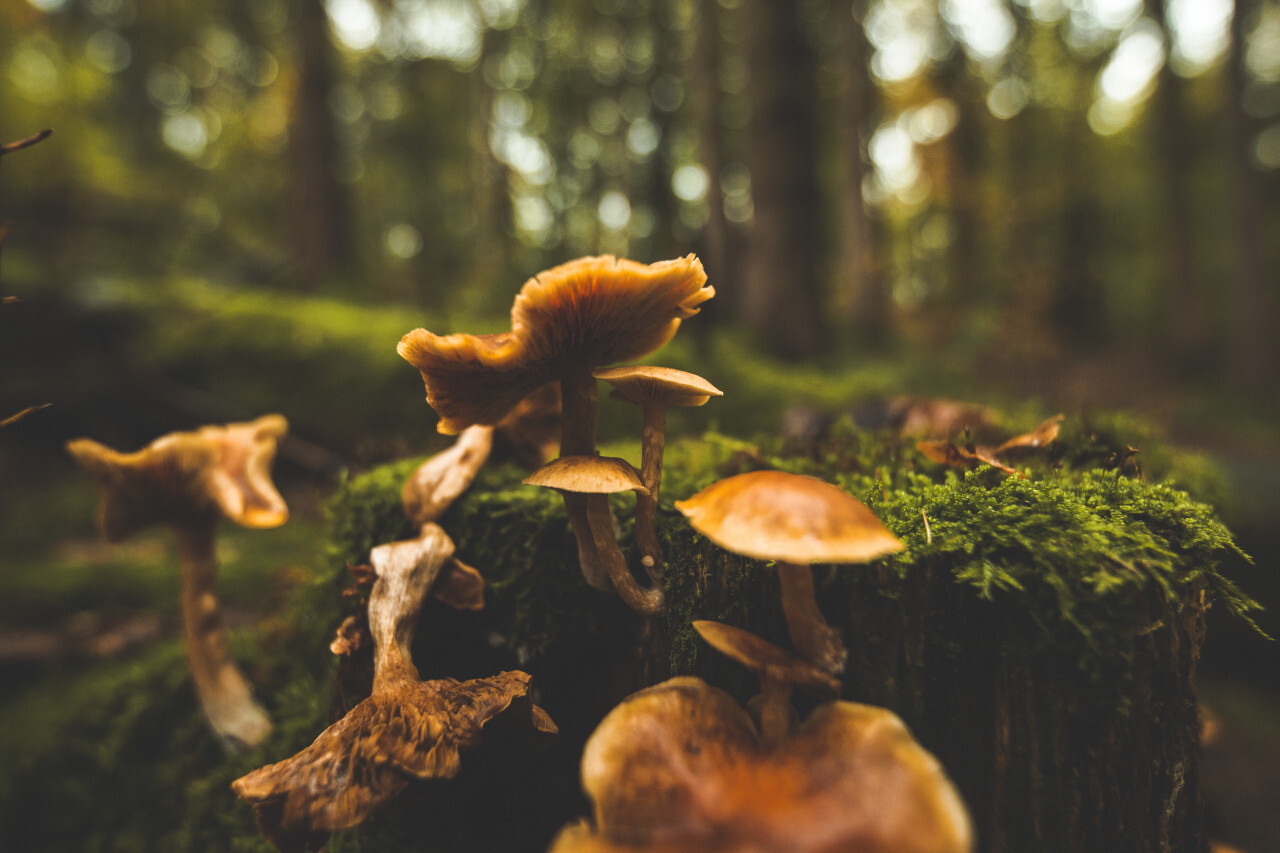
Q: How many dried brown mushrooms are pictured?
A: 1